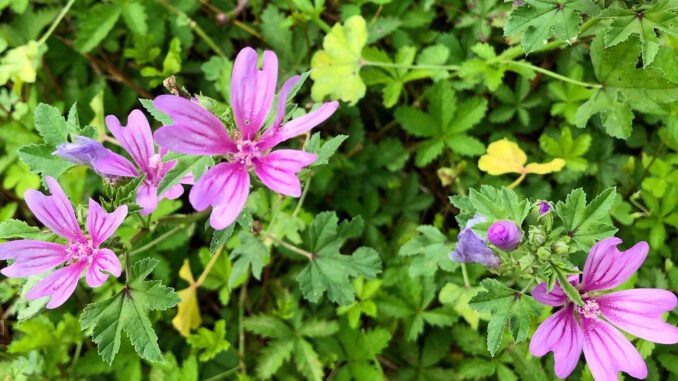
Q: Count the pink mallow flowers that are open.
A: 4